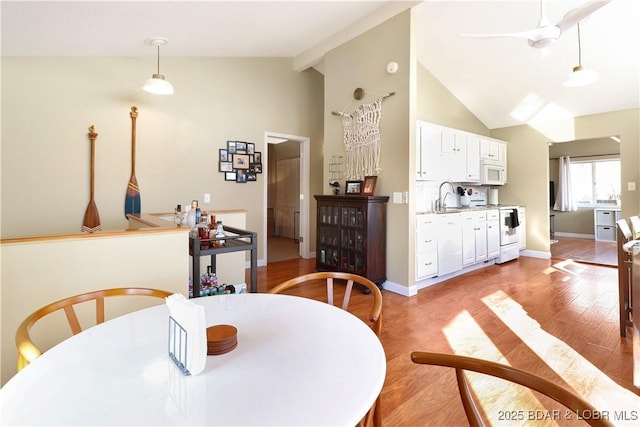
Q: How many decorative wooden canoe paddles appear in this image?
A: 2